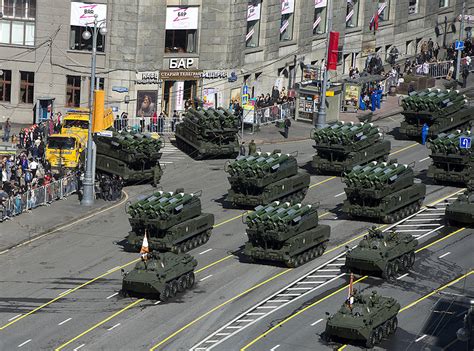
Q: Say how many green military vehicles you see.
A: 13